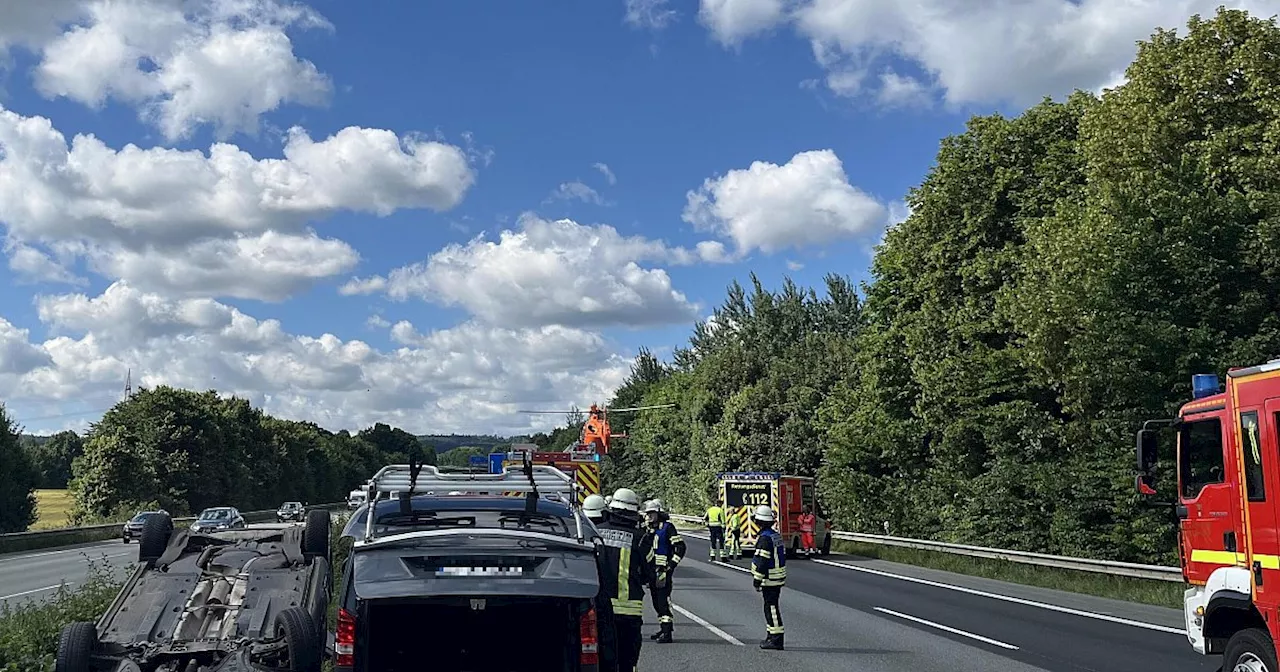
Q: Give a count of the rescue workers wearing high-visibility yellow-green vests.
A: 2